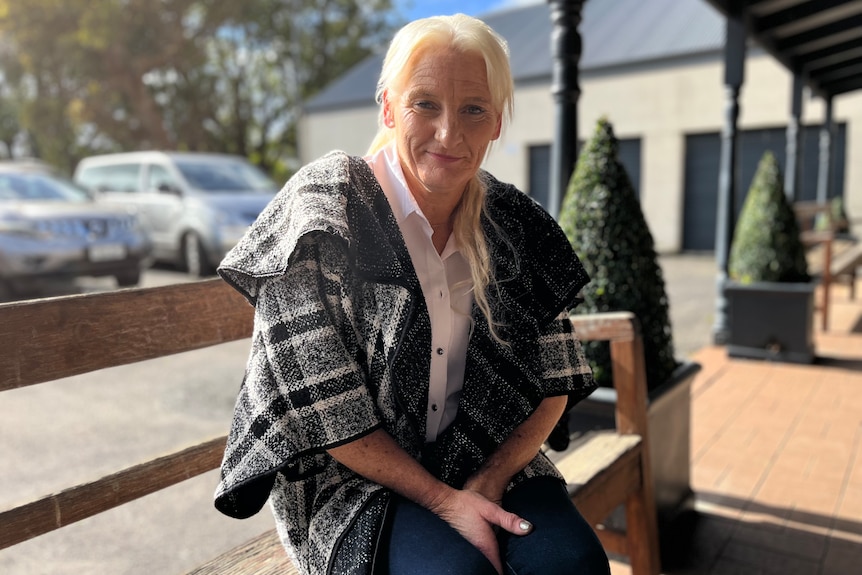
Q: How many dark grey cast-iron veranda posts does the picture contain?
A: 4